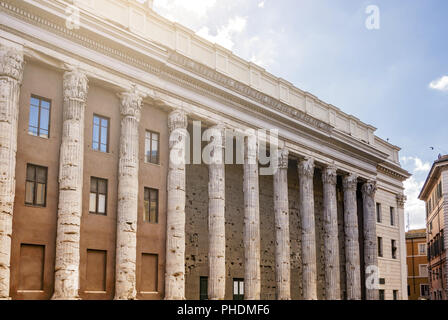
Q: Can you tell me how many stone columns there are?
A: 11